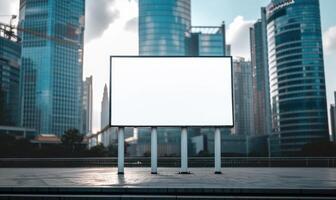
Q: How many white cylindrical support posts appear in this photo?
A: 4